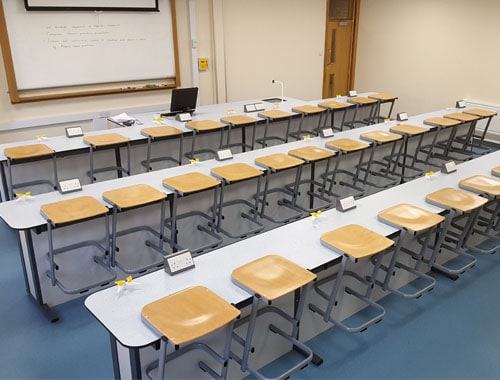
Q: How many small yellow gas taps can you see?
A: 13